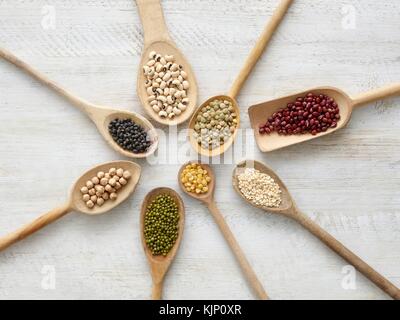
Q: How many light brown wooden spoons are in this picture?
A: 8